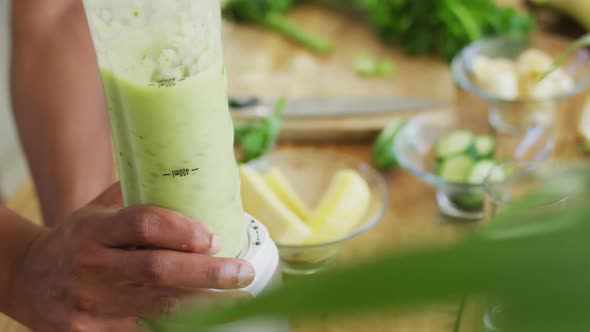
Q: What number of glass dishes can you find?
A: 3